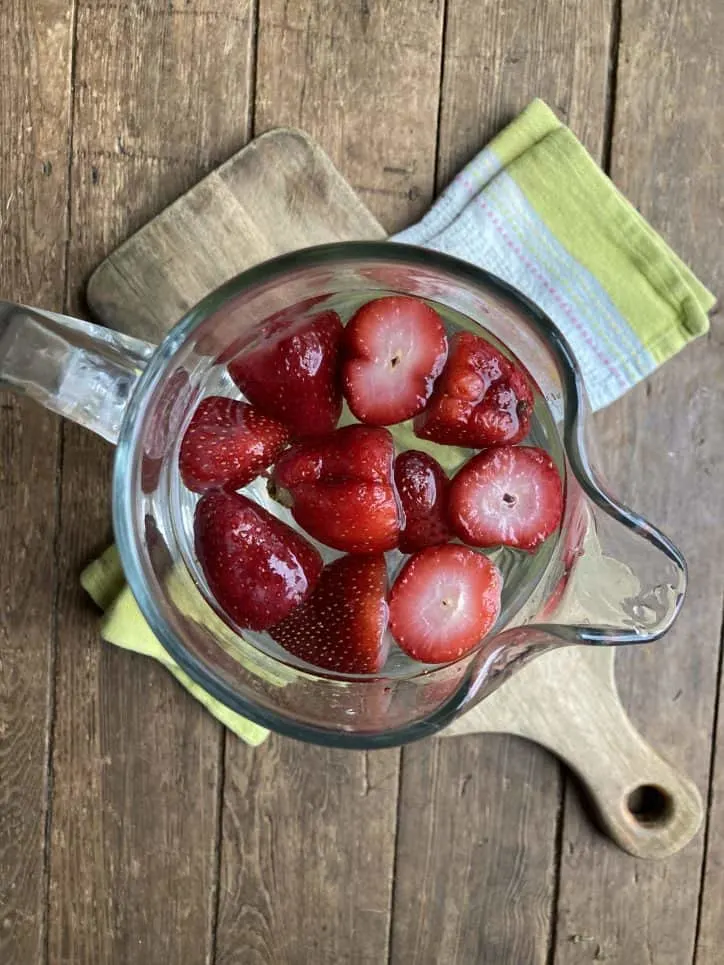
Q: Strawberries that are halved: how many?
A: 3